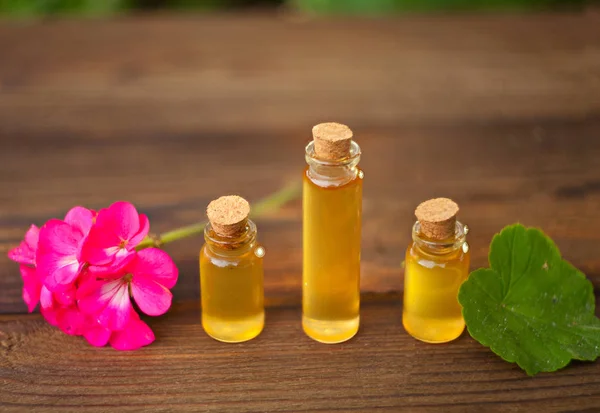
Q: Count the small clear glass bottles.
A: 3